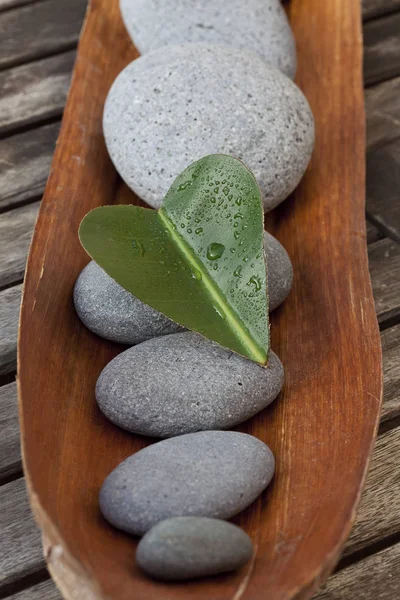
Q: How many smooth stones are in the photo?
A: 6